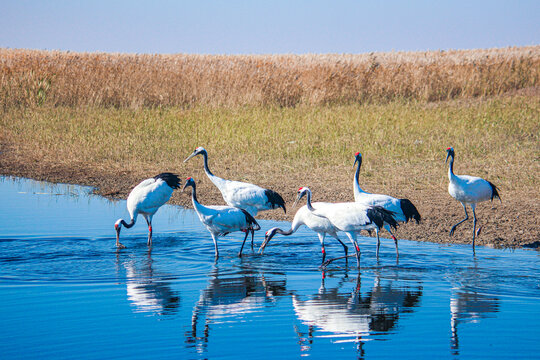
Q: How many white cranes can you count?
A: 7